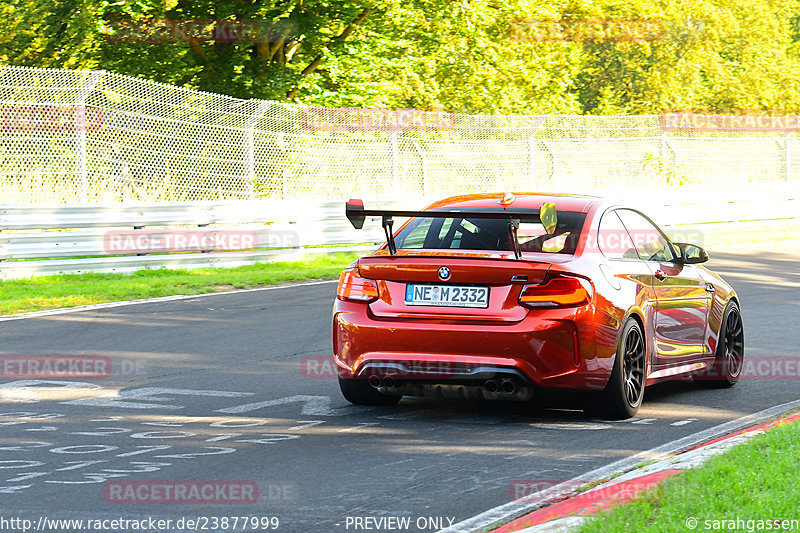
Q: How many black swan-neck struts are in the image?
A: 2